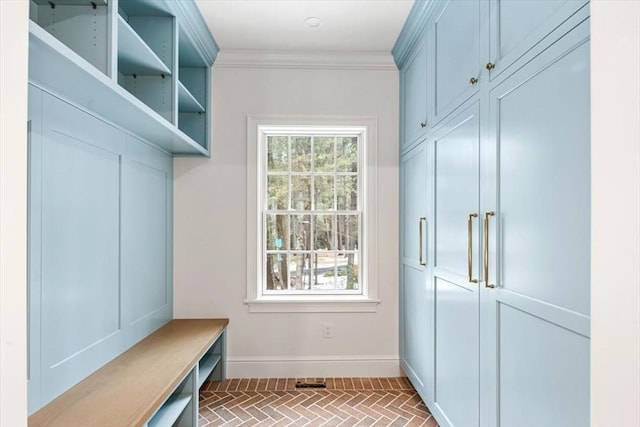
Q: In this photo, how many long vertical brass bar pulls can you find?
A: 3